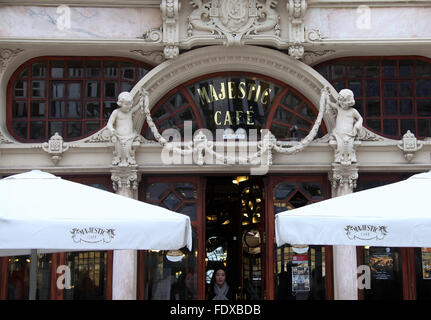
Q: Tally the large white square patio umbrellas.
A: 2